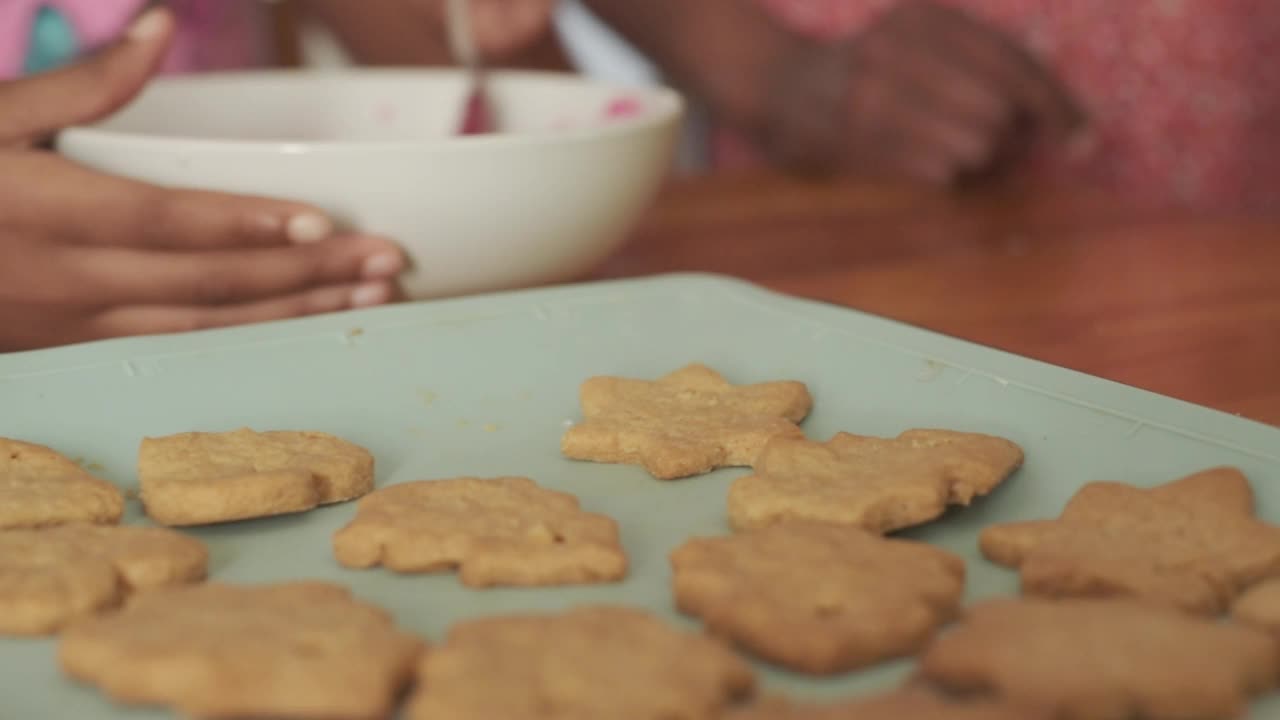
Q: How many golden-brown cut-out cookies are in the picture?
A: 13